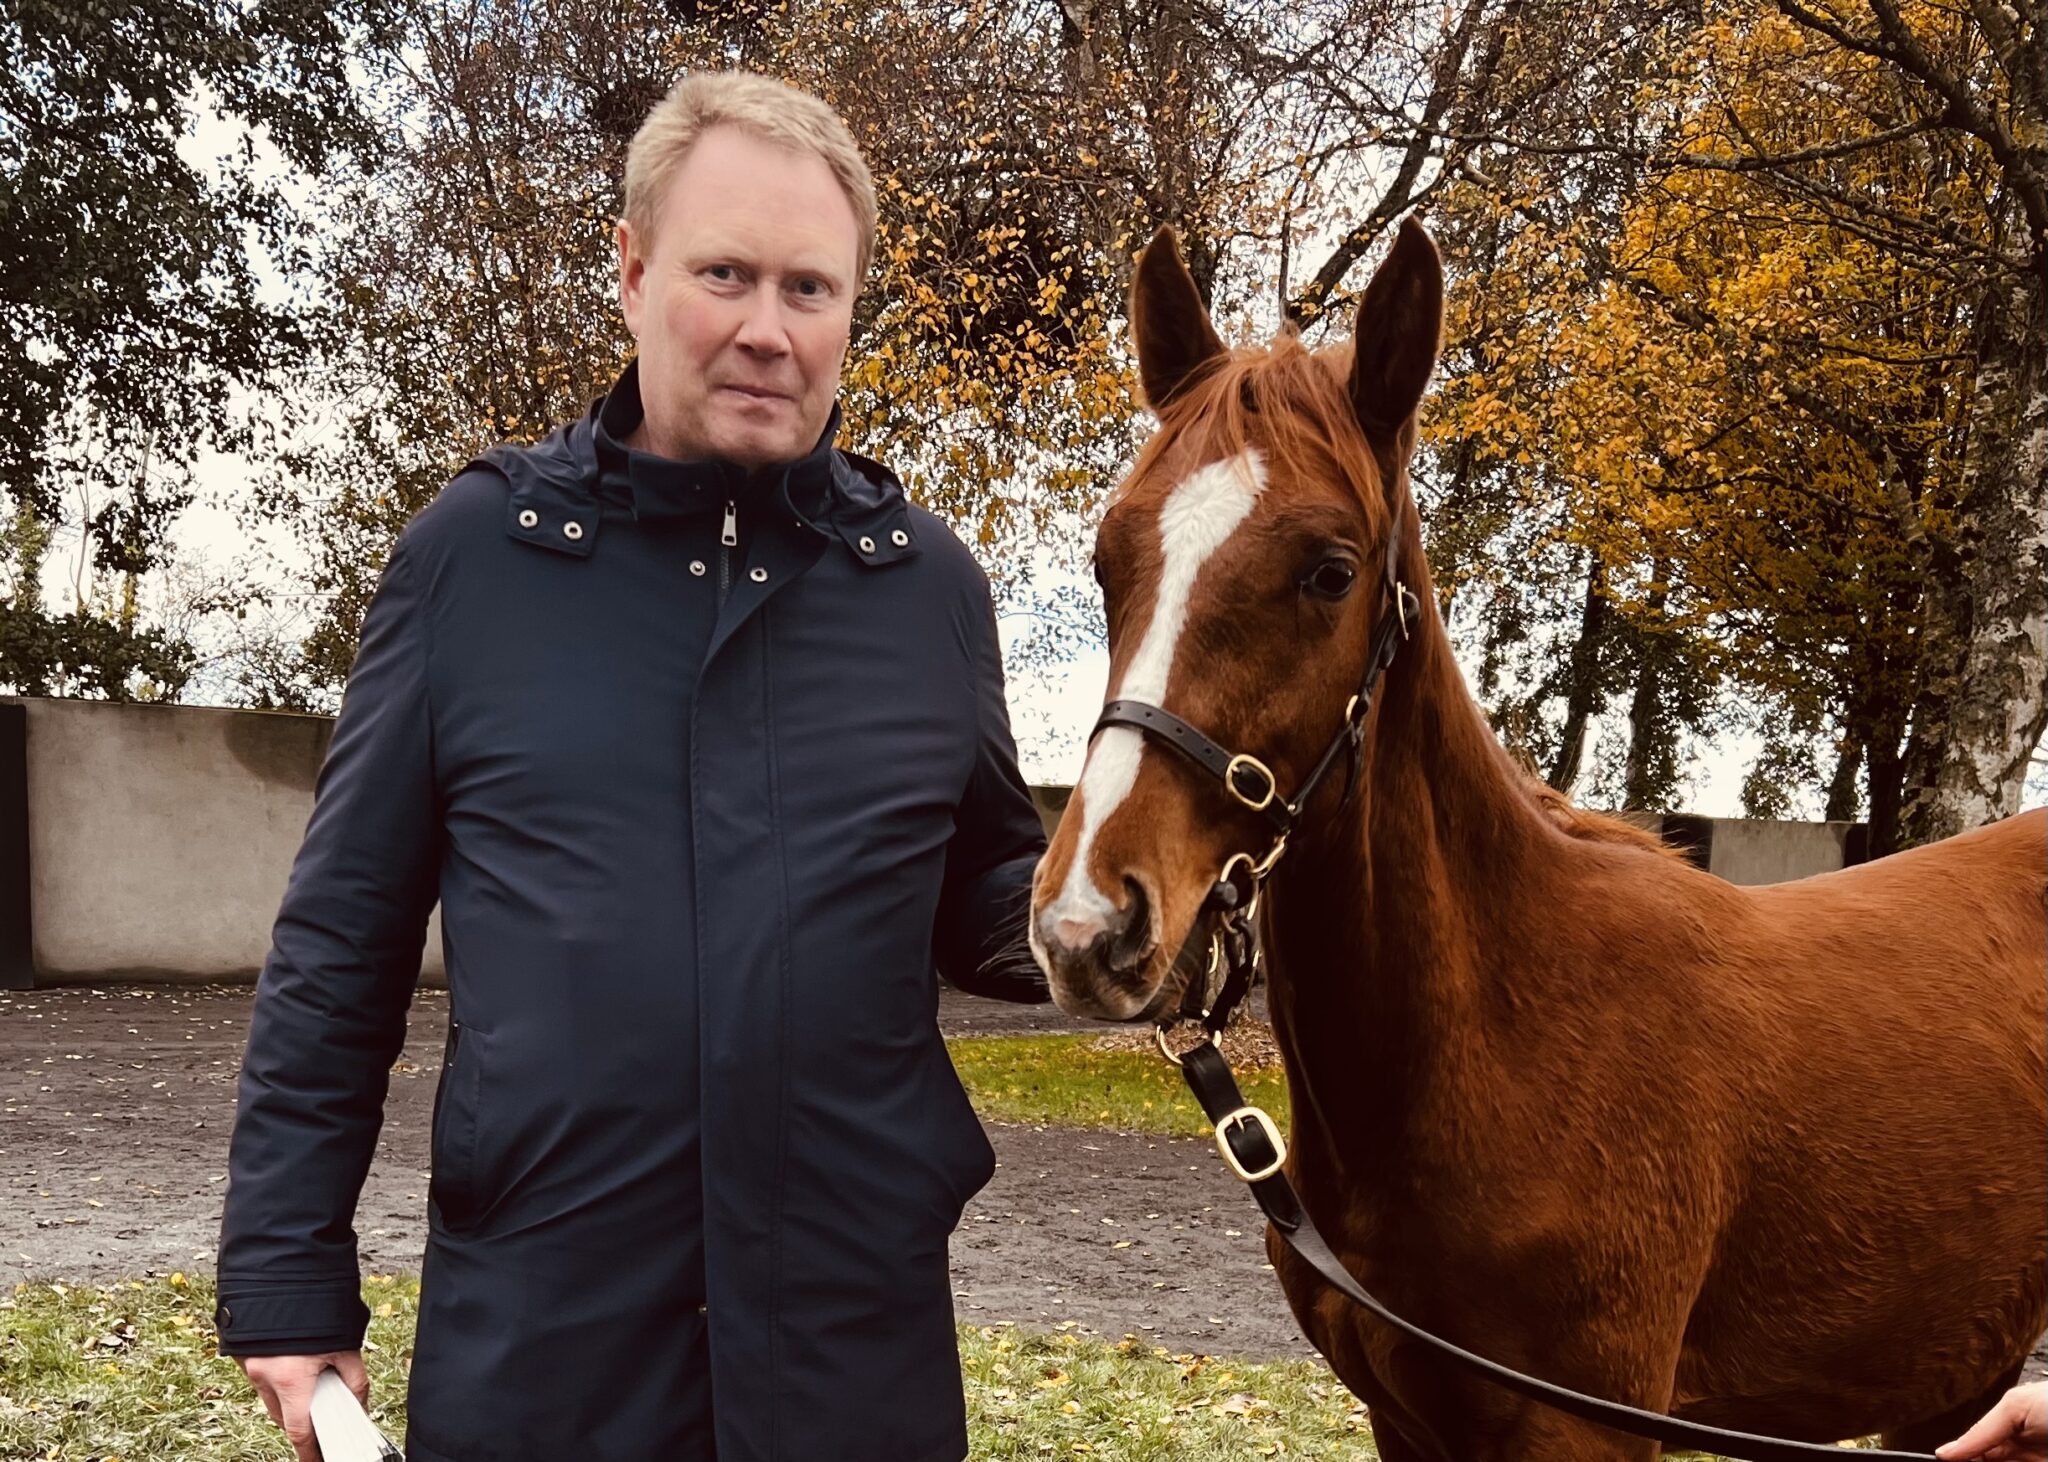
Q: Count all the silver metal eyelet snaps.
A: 6